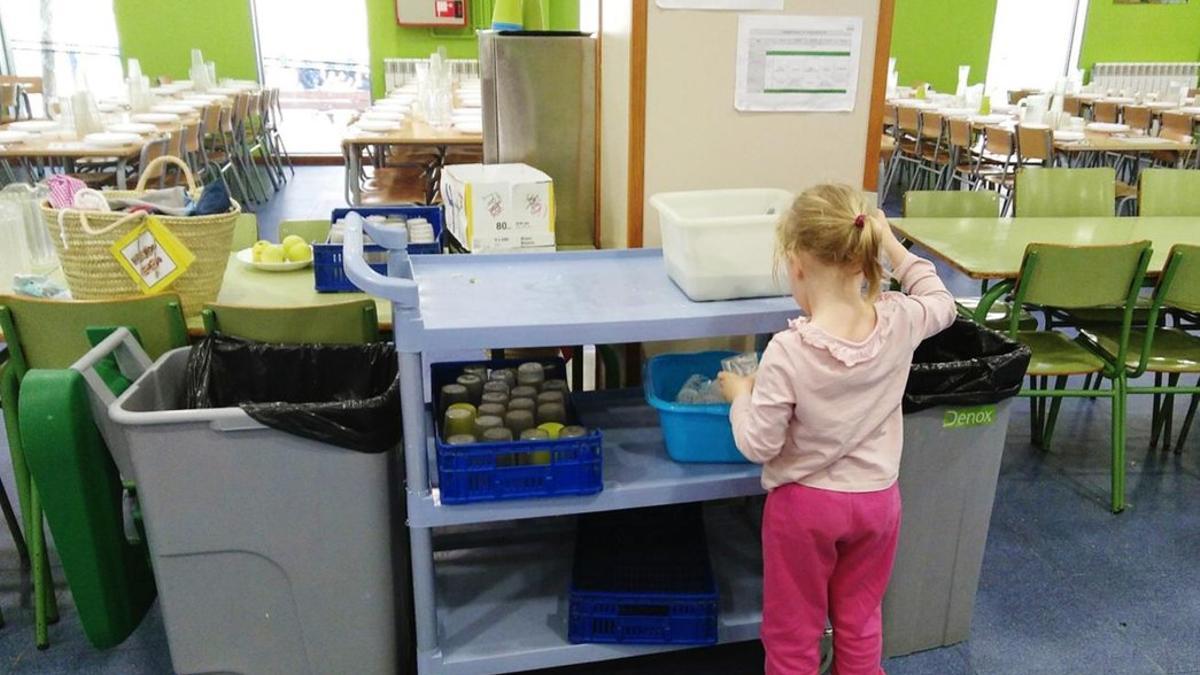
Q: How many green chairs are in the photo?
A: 9